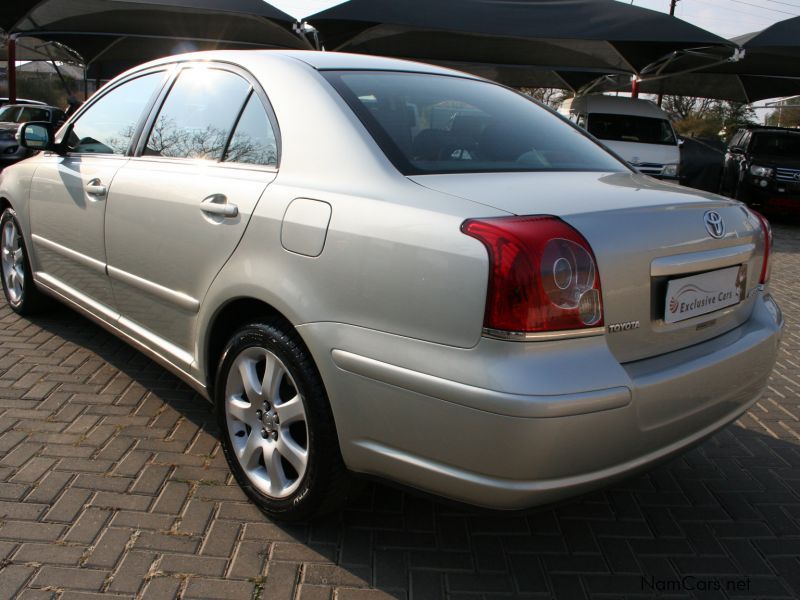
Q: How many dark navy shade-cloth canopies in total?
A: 3